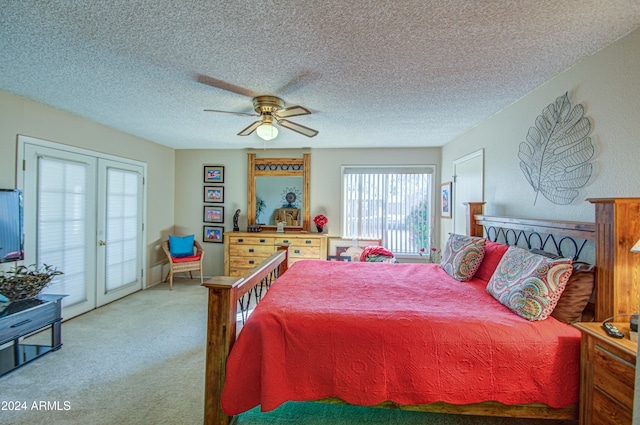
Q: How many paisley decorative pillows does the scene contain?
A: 2